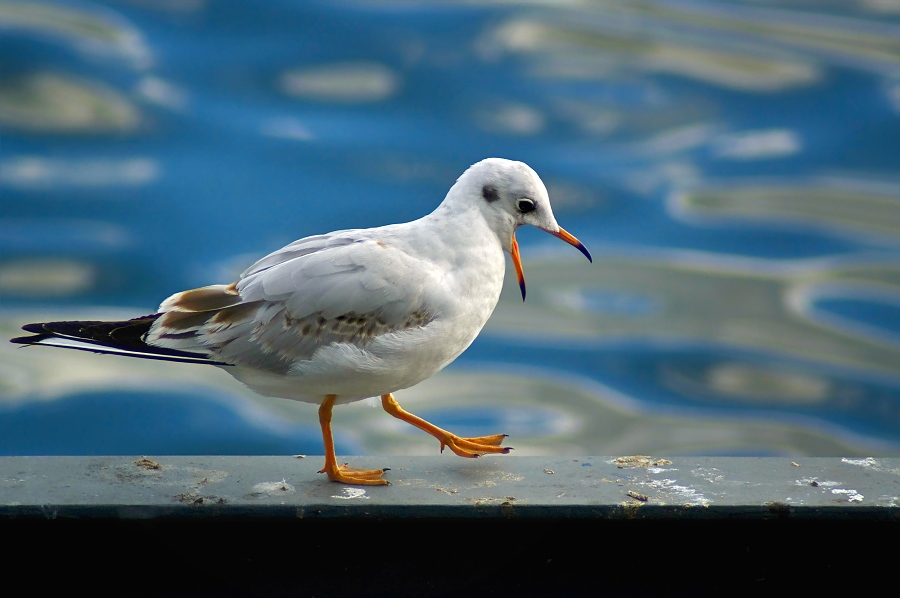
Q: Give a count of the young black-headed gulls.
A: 1